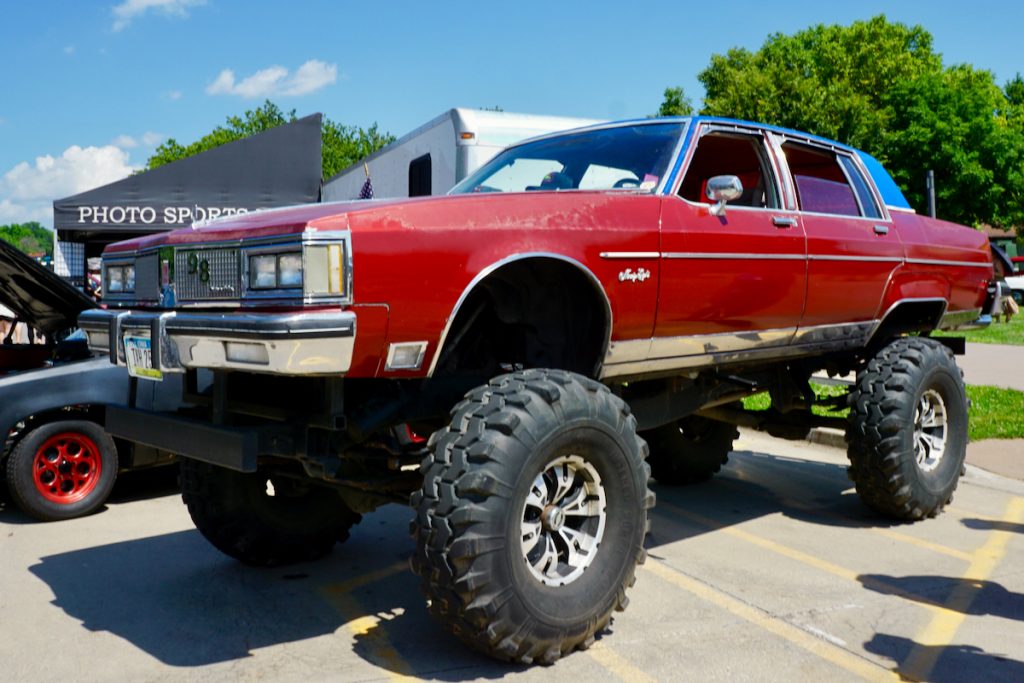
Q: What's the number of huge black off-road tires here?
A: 4